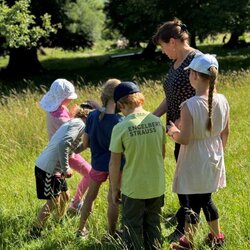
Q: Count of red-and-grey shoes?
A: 2